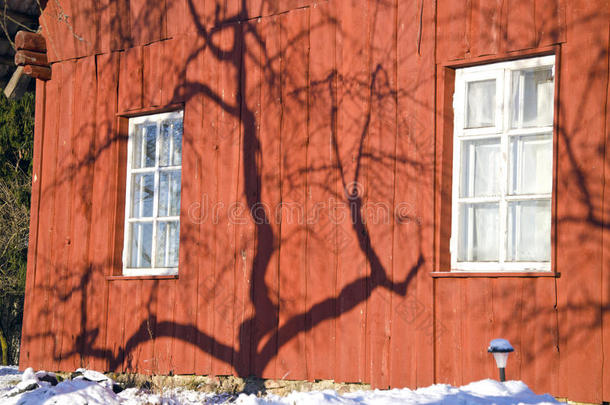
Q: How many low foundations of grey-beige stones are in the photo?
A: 1